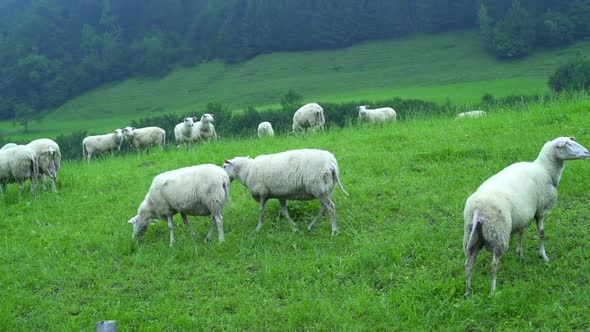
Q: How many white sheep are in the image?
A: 14